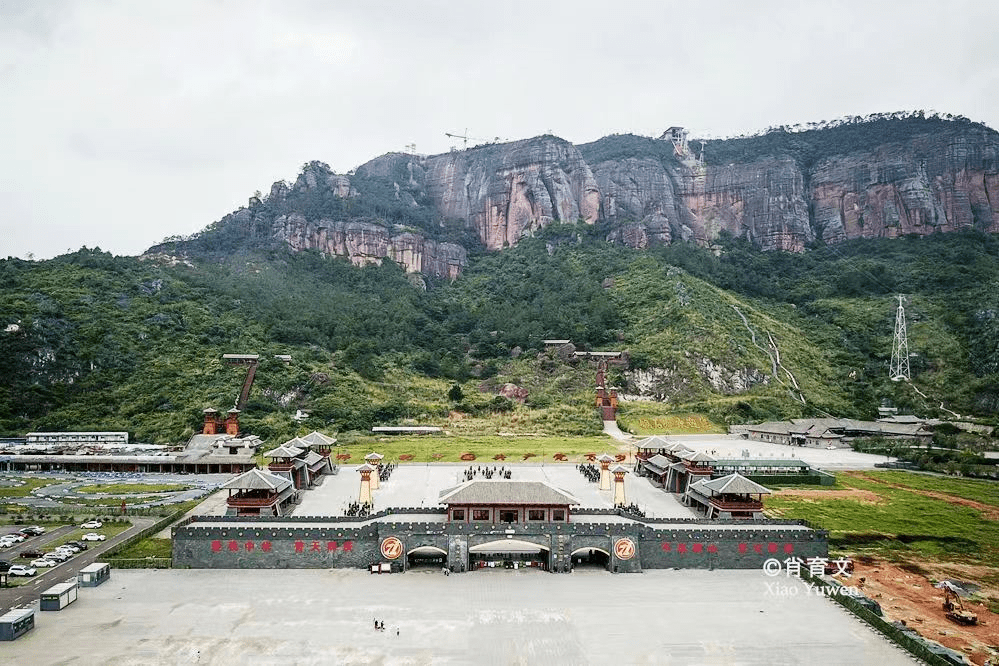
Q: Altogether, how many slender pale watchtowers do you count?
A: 4